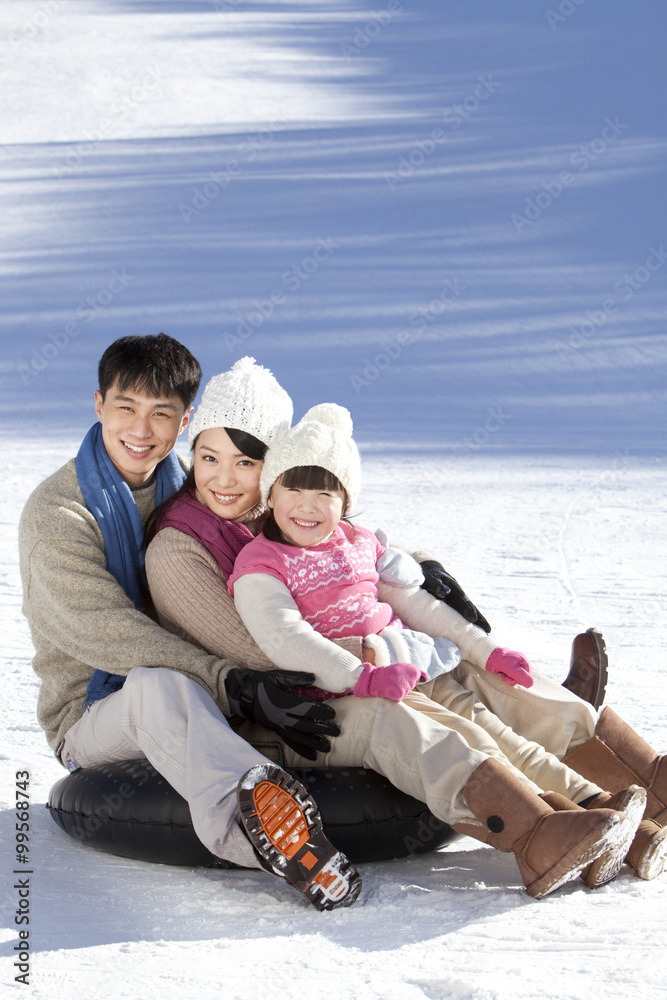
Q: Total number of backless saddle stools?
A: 0